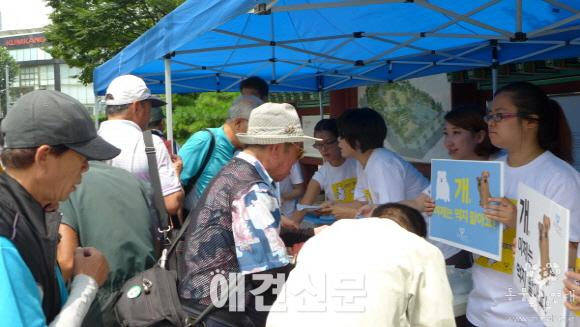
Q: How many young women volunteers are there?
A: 4